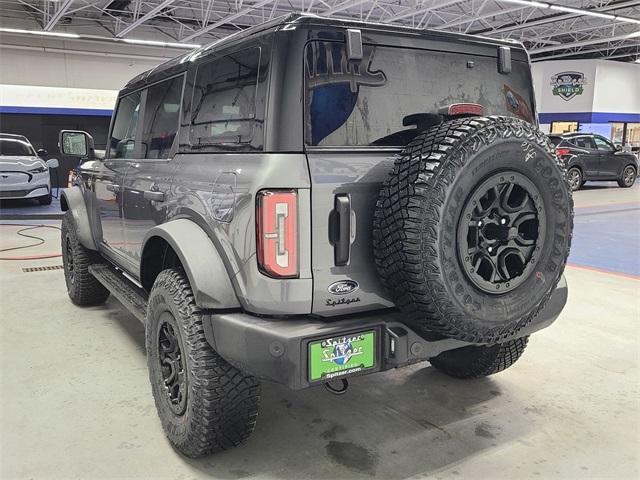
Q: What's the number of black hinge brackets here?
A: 2